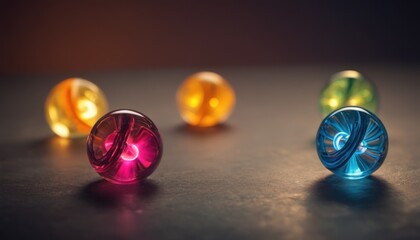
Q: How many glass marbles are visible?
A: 5